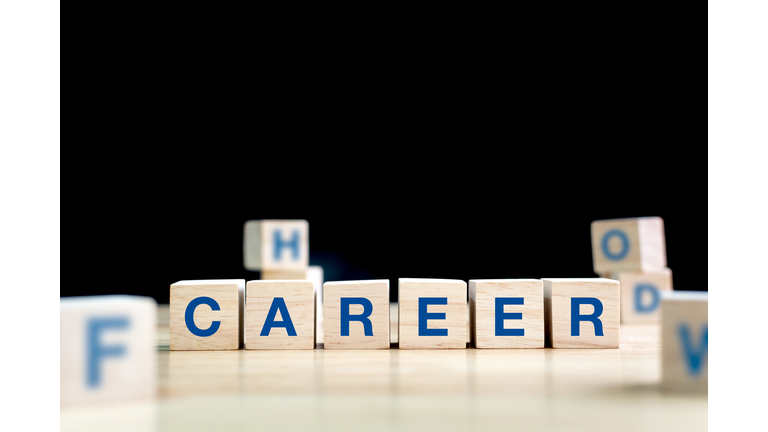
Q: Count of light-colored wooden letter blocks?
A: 12